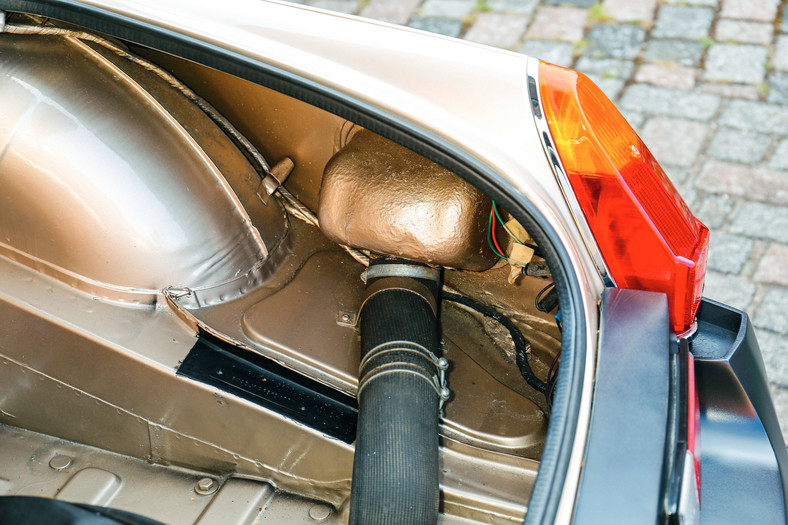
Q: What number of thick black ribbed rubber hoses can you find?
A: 1